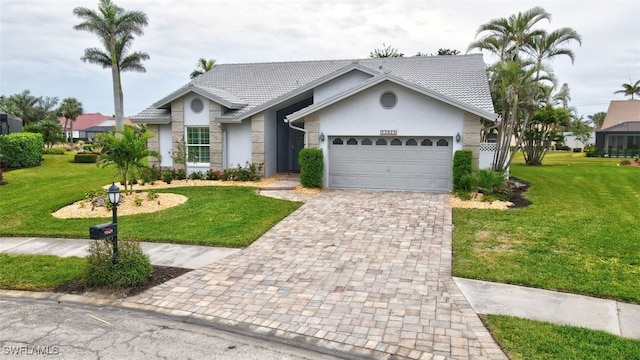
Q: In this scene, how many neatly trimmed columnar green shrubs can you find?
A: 2